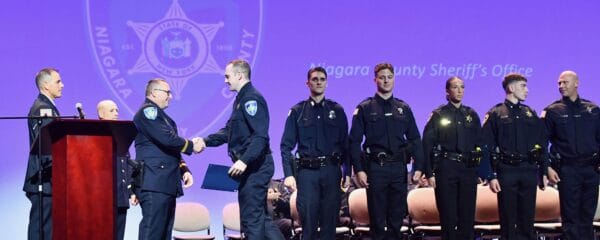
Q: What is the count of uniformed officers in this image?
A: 9